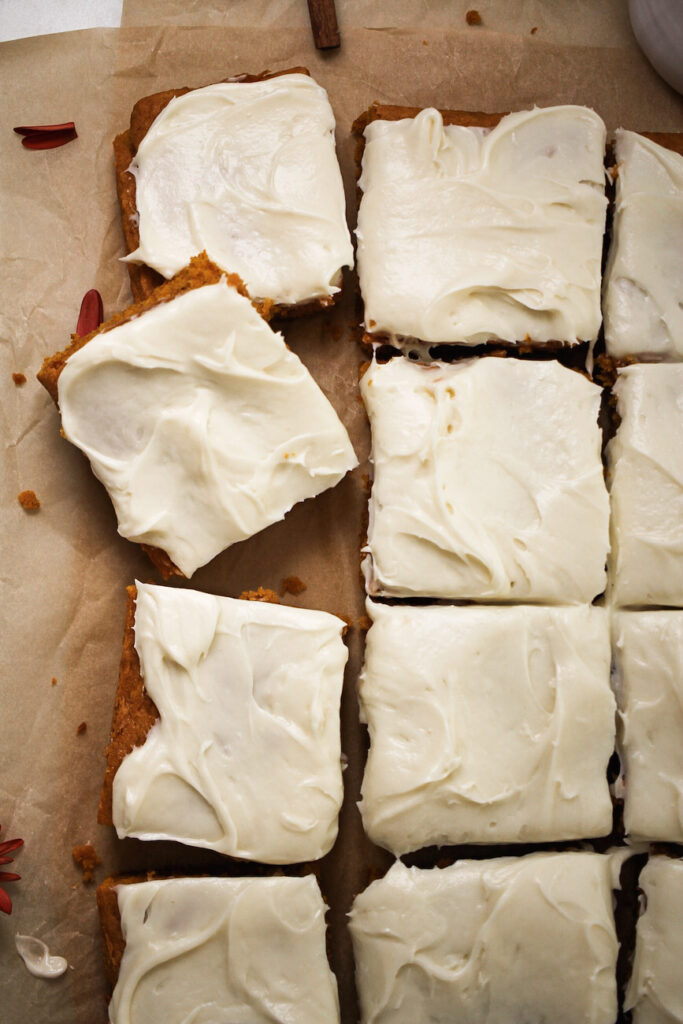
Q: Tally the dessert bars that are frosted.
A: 12